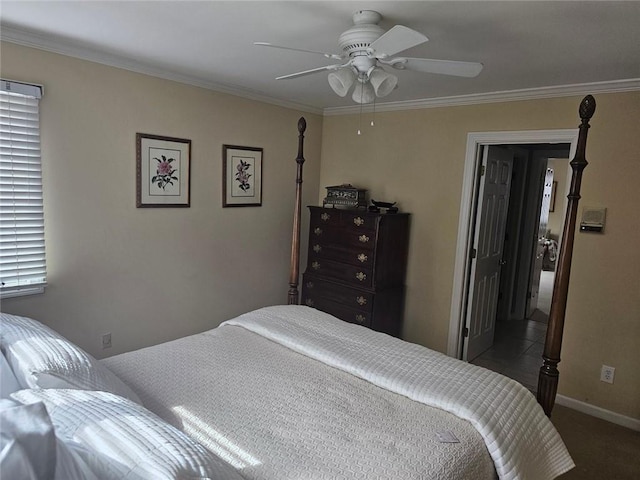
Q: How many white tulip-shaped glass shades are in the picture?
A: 3